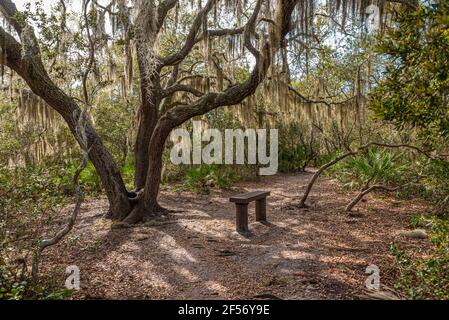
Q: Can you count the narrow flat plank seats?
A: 1